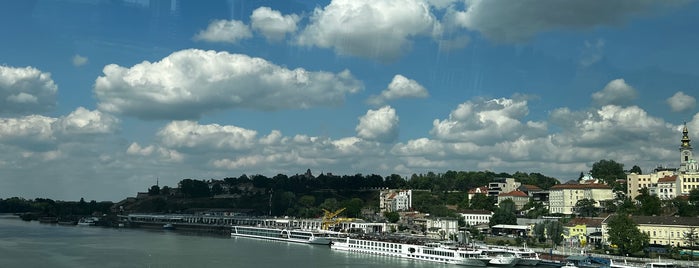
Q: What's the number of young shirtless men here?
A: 0